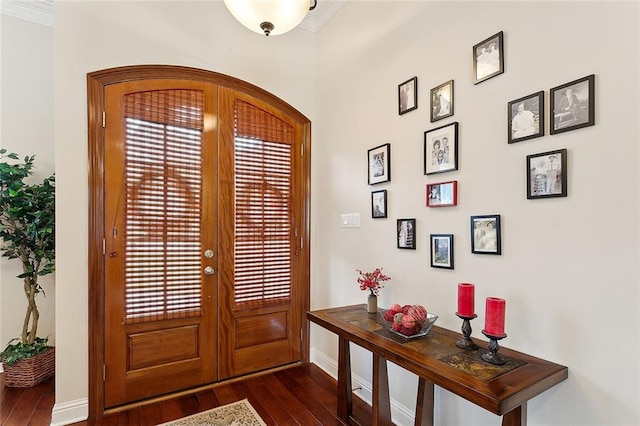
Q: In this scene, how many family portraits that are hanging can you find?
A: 13